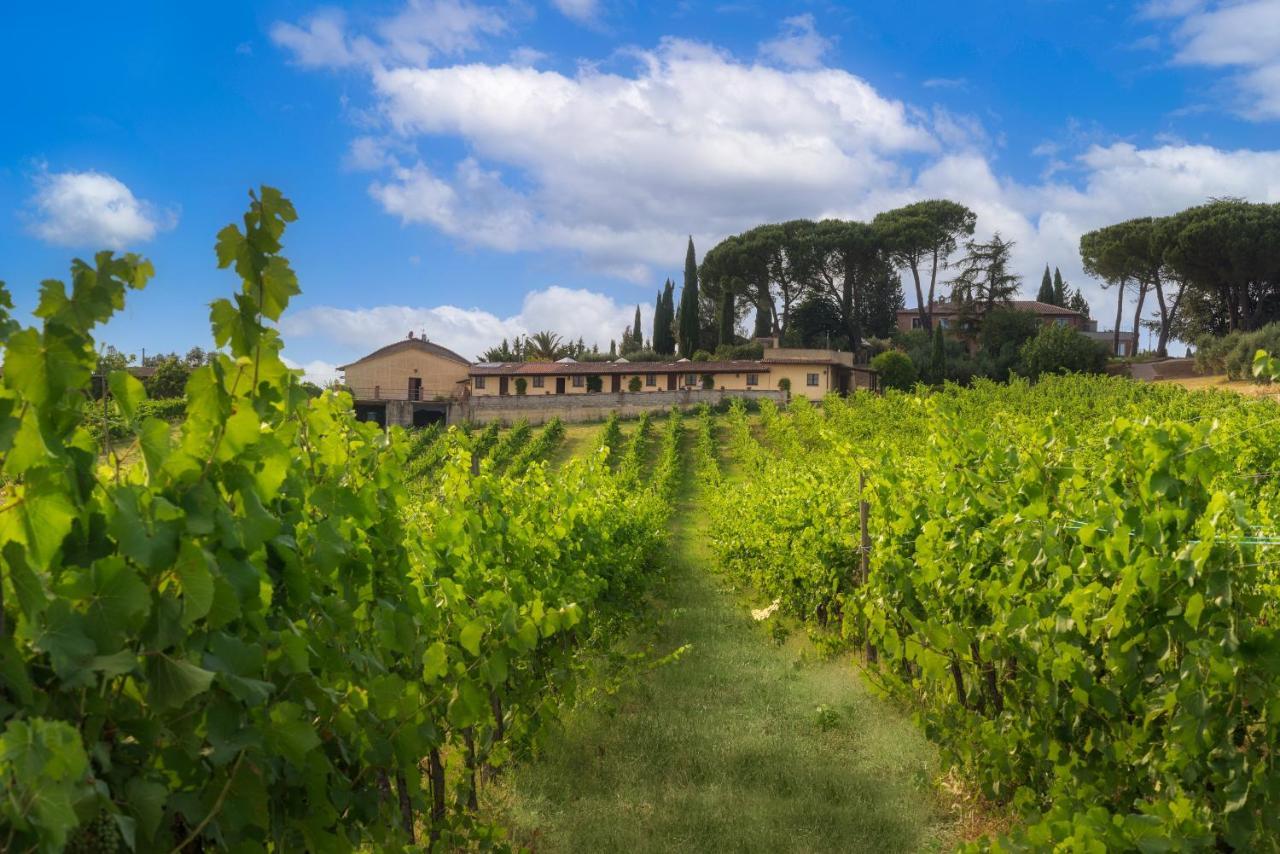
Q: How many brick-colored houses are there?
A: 1